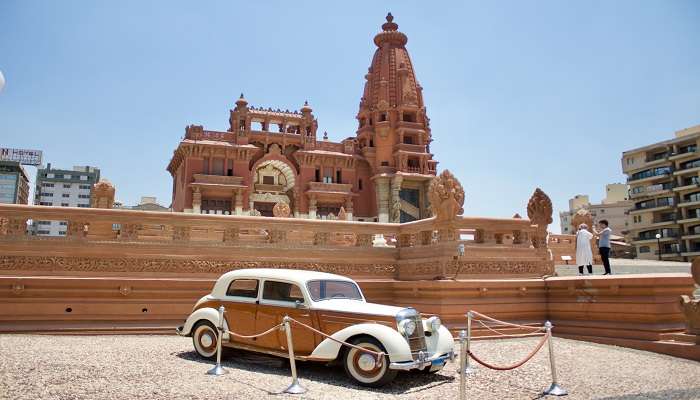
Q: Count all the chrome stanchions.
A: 5